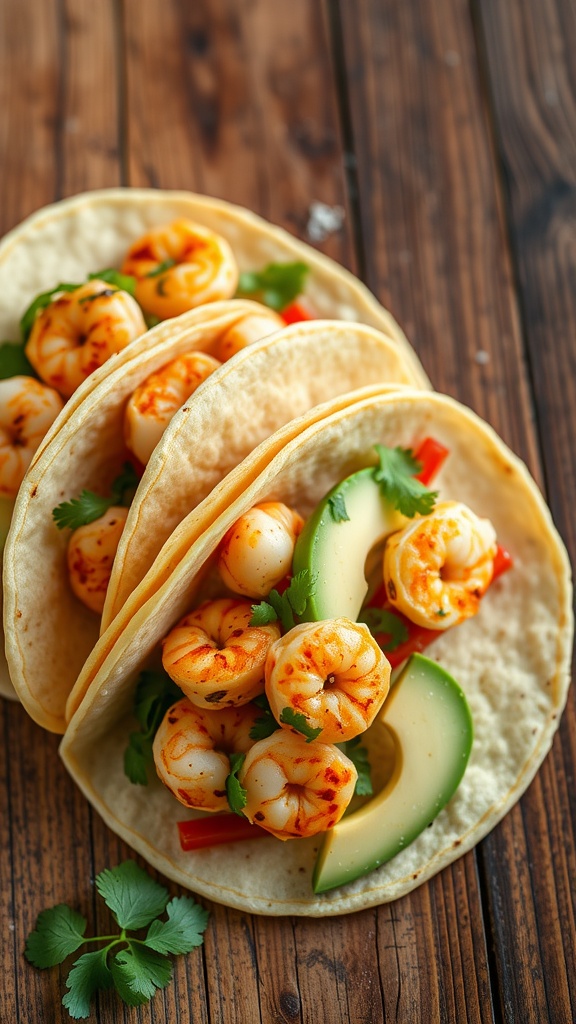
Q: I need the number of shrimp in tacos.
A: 12